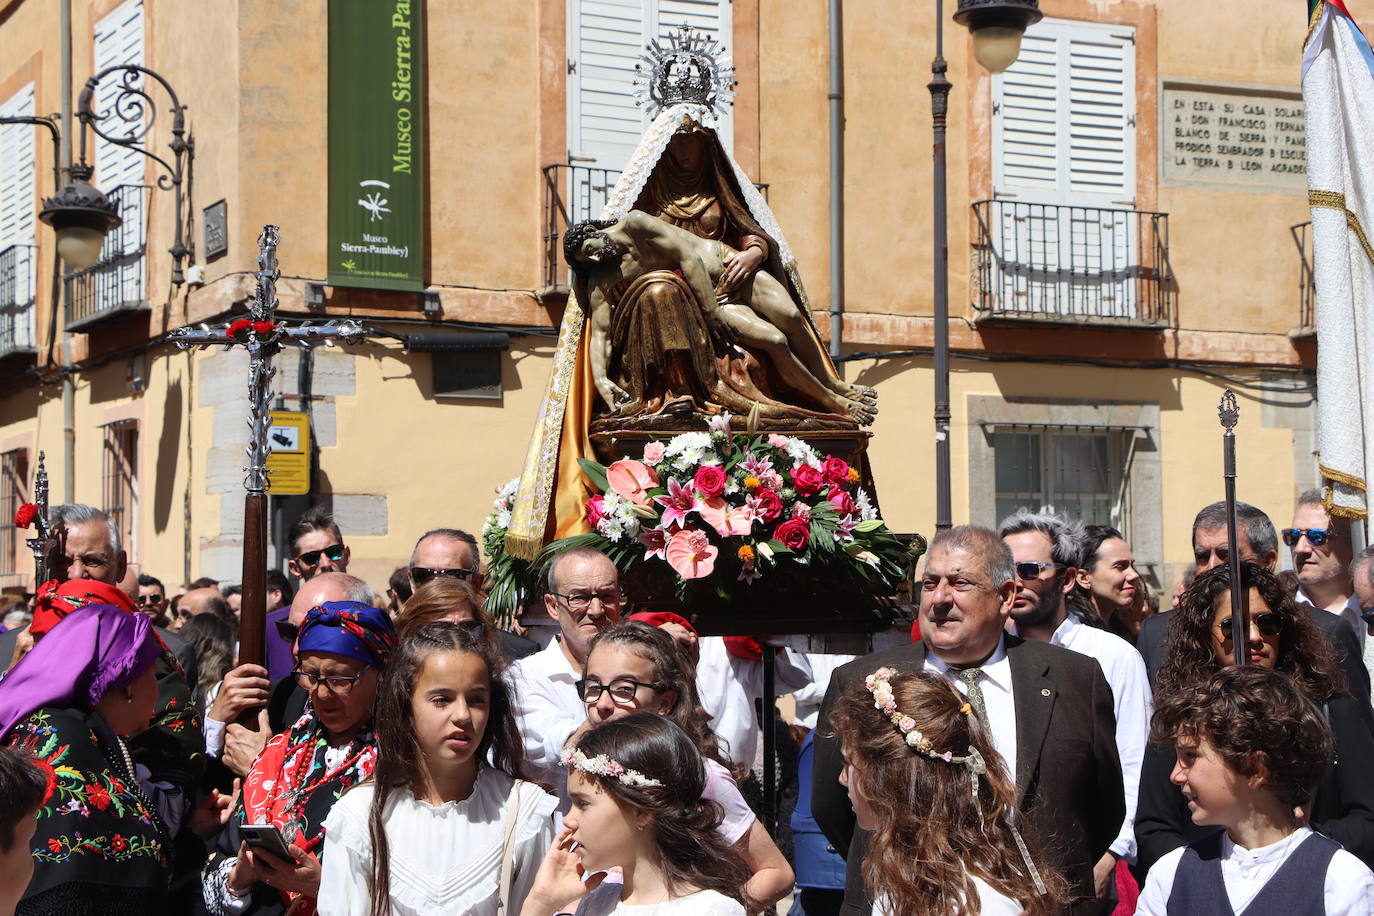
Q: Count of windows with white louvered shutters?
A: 4